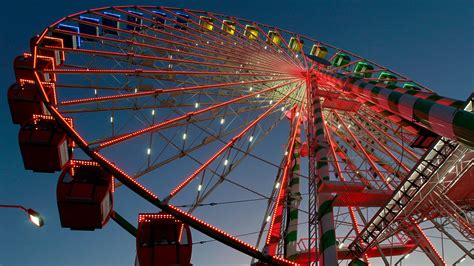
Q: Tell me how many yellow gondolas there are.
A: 6